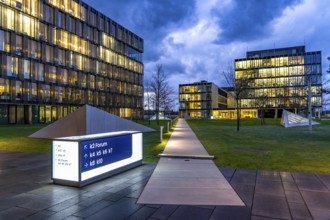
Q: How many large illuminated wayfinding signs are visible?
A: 1